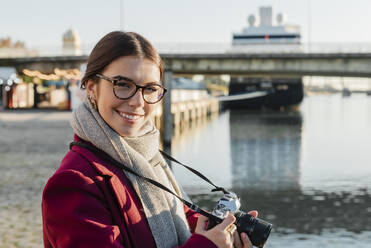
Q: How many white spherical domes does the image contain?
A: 2